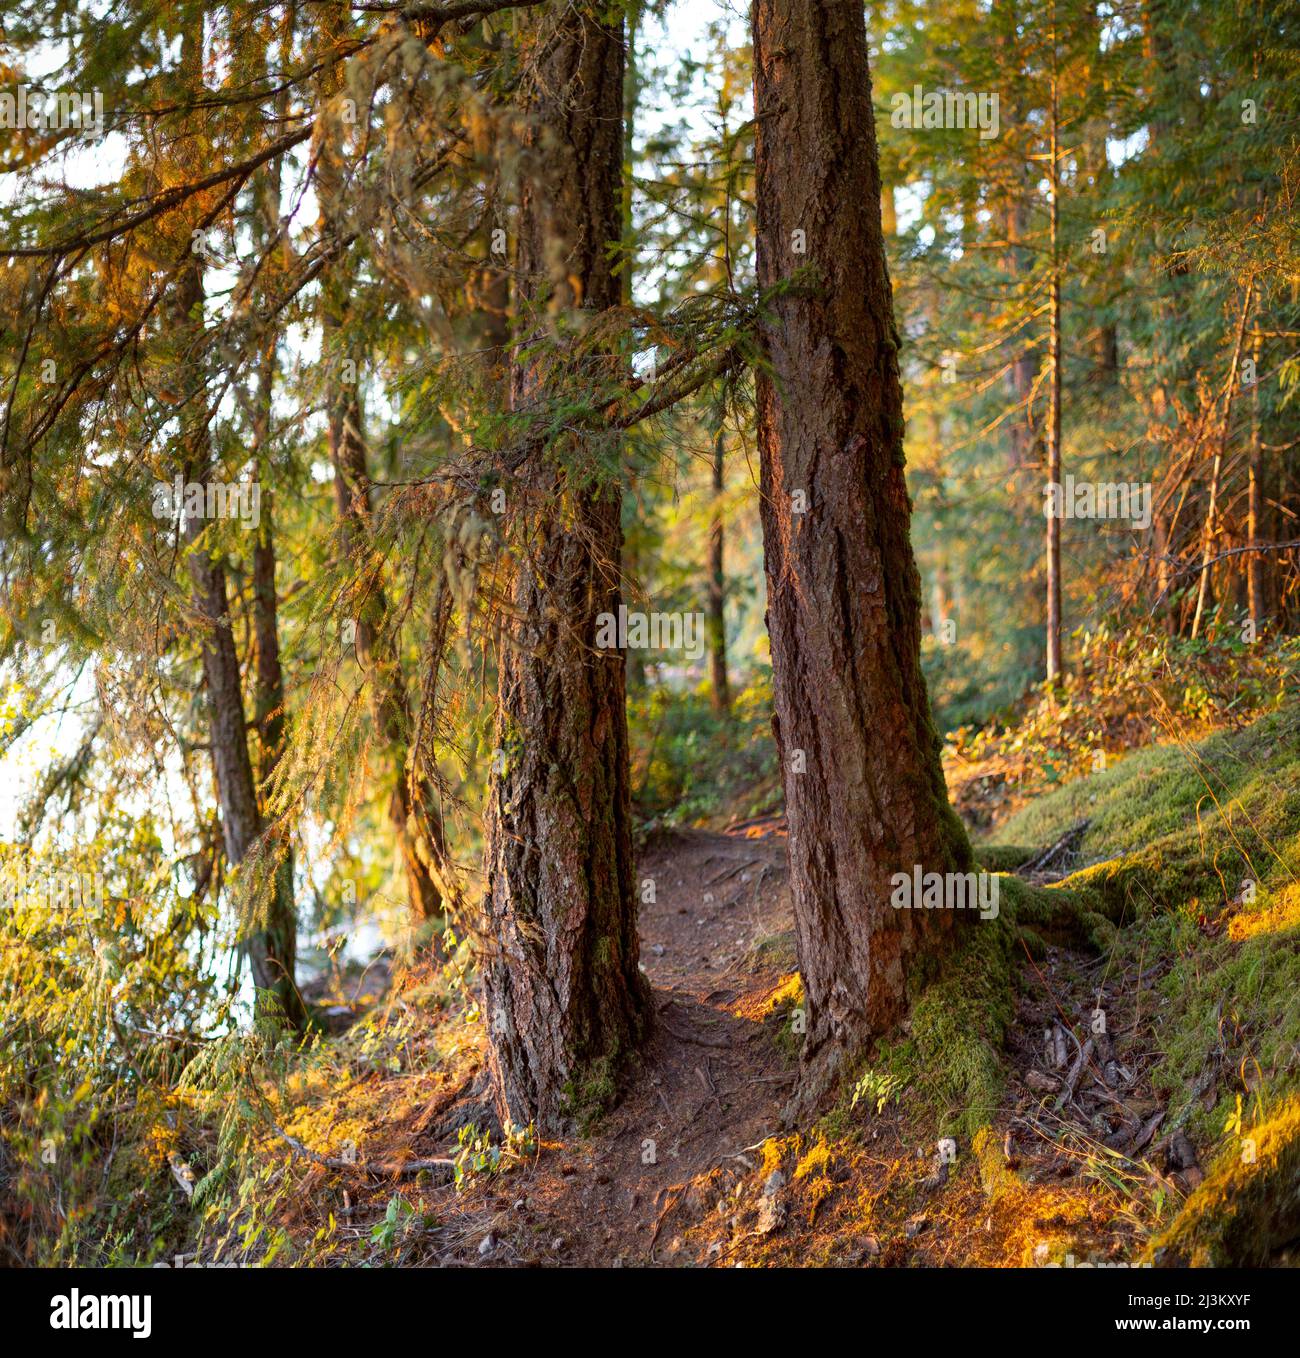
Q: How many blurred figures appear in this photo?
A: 0